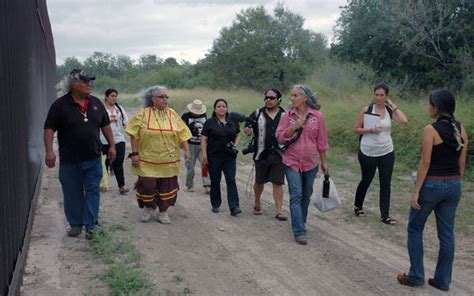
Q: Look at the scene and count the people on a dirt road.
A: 9